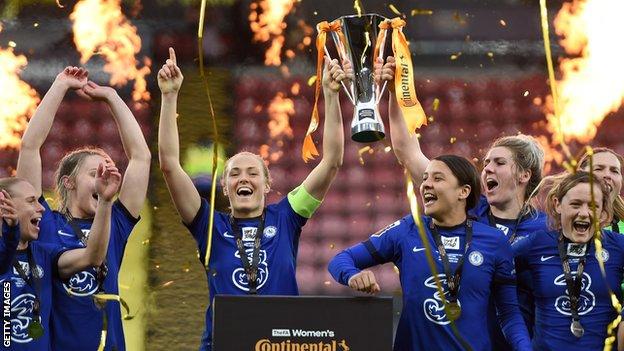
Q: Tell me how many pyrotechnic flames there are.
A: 4